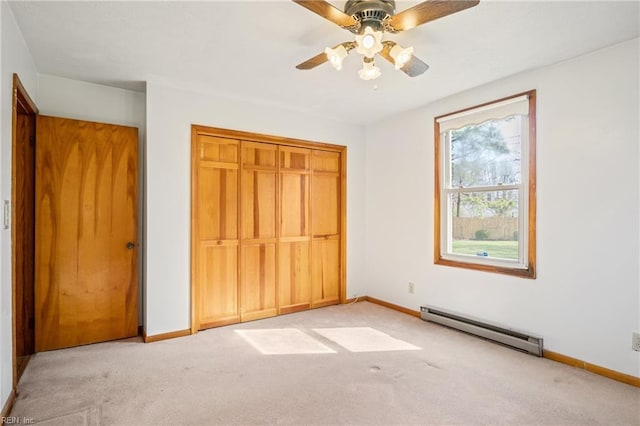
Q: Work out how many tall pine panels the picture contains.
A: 4